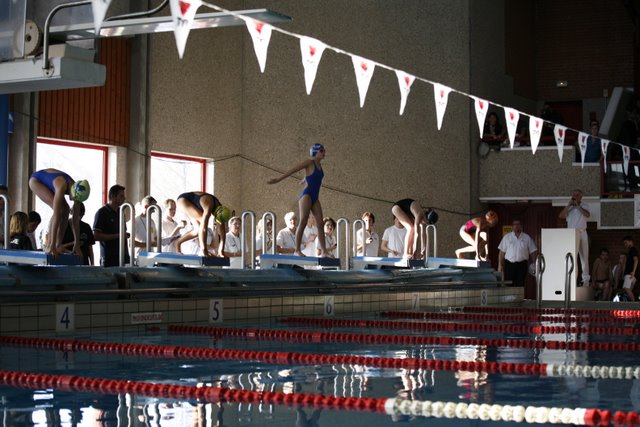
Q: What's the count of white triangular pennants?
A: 14